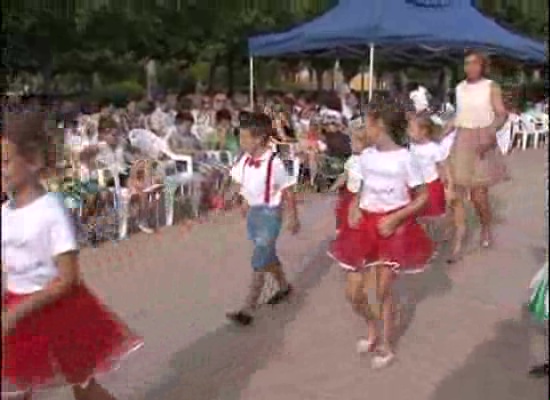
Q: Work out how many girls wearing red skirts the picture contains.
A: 4